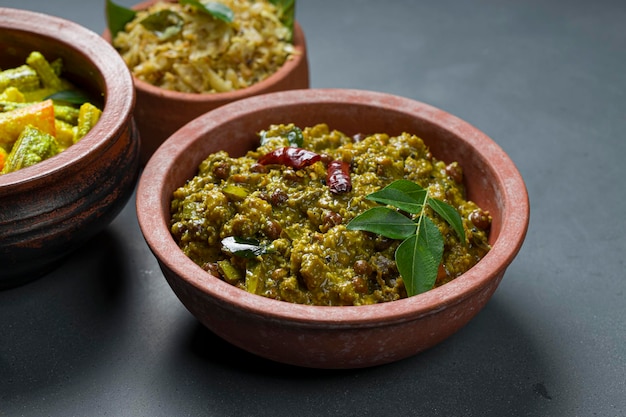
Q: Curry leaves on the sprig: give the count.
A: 6